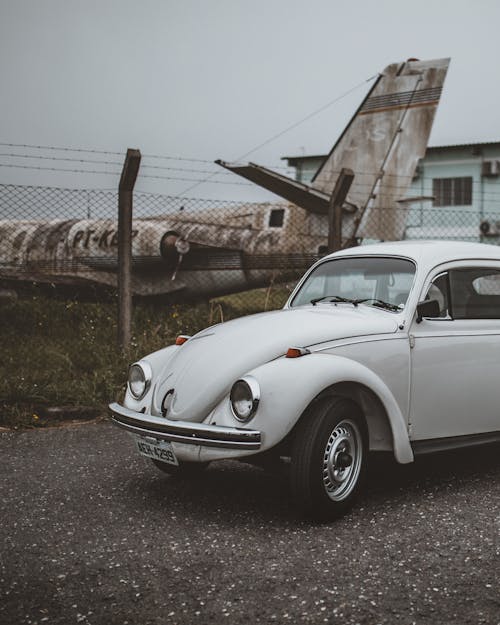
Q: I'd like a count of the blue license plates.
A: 0